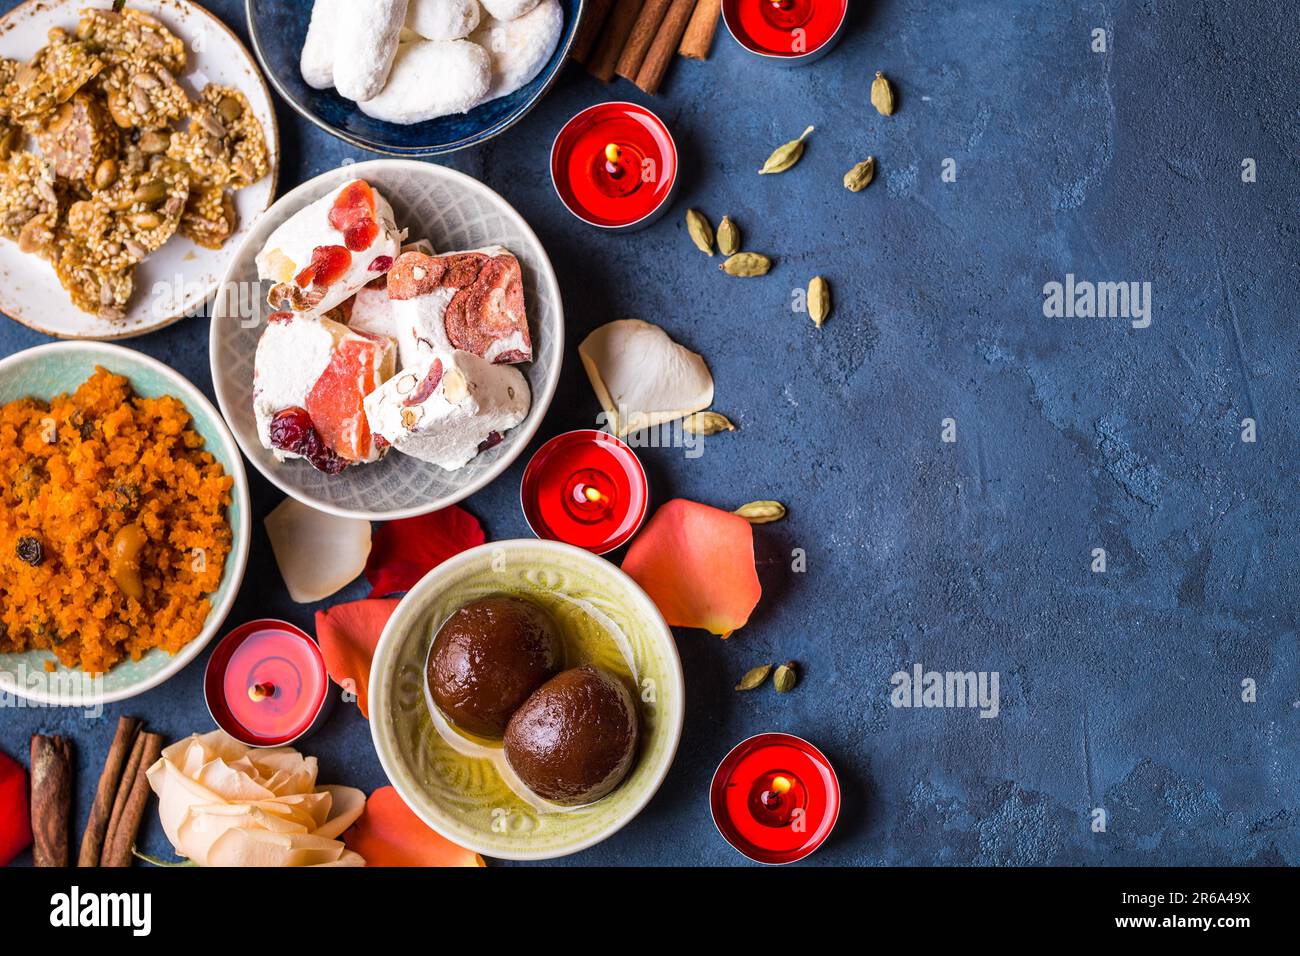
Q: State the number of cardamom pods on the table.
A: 11